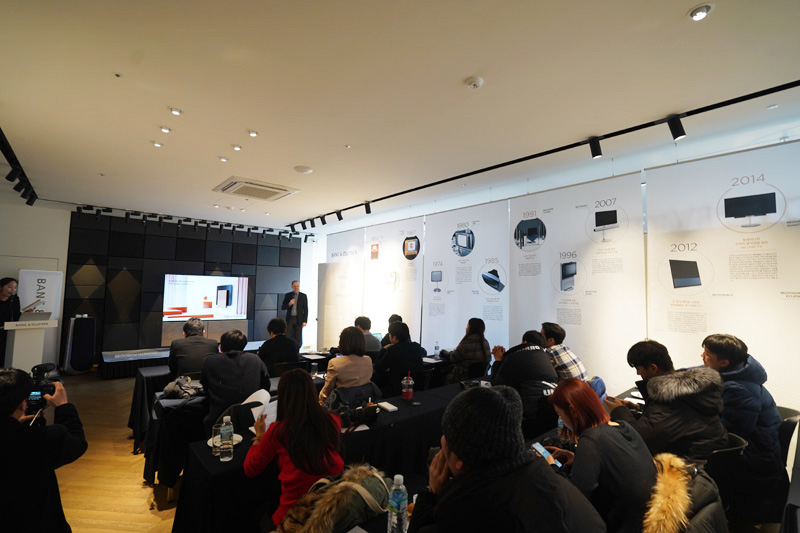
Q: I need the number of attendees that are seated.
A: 15